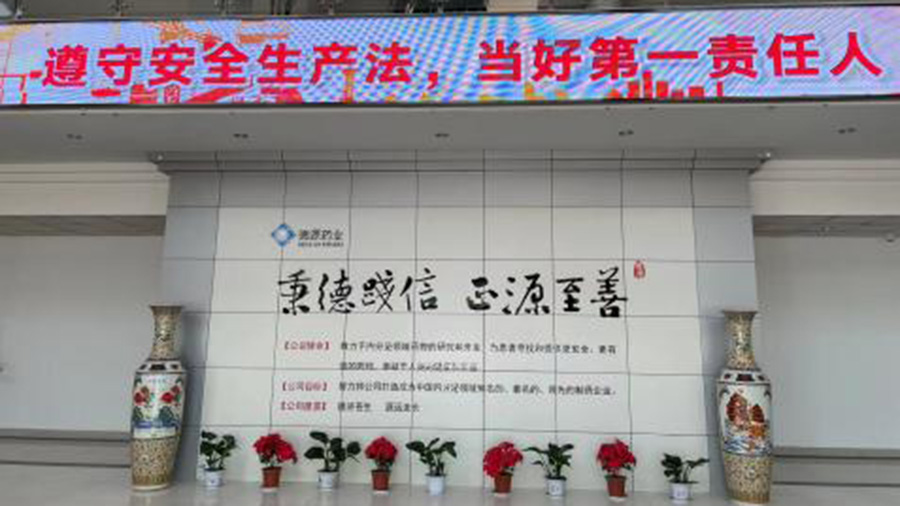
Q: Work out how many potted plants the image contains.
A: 9